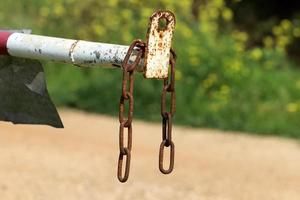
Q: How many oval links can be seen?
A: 9